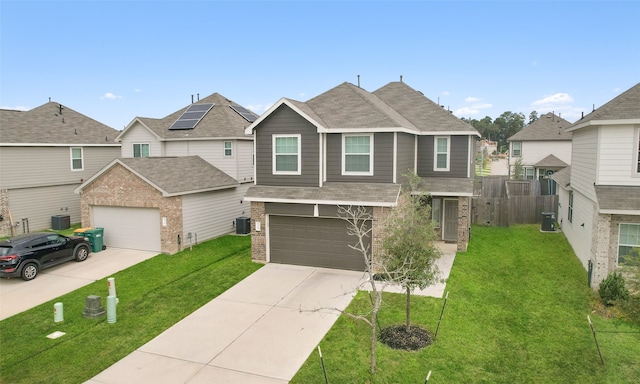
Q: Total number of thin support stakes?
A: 5